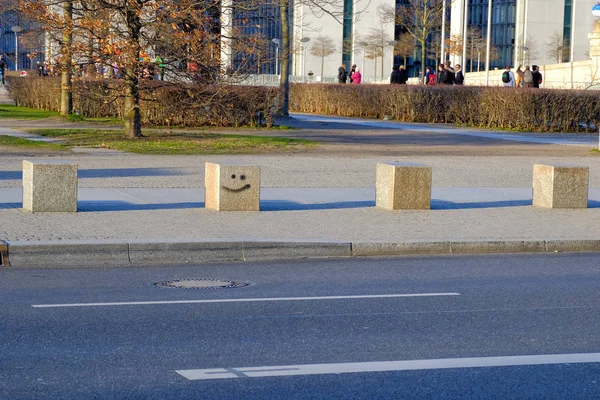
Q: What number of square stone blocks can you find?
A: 4